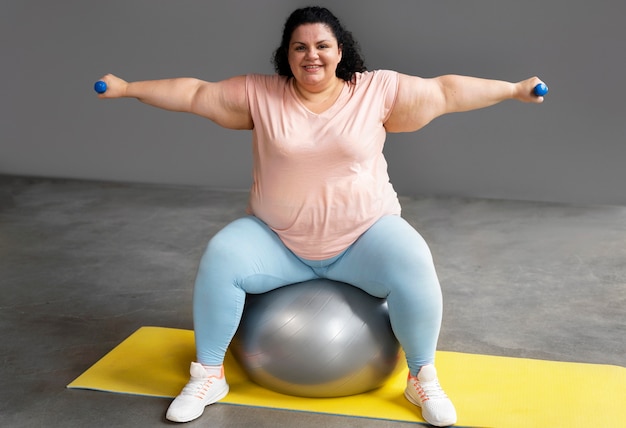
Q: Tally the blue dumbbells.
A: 2